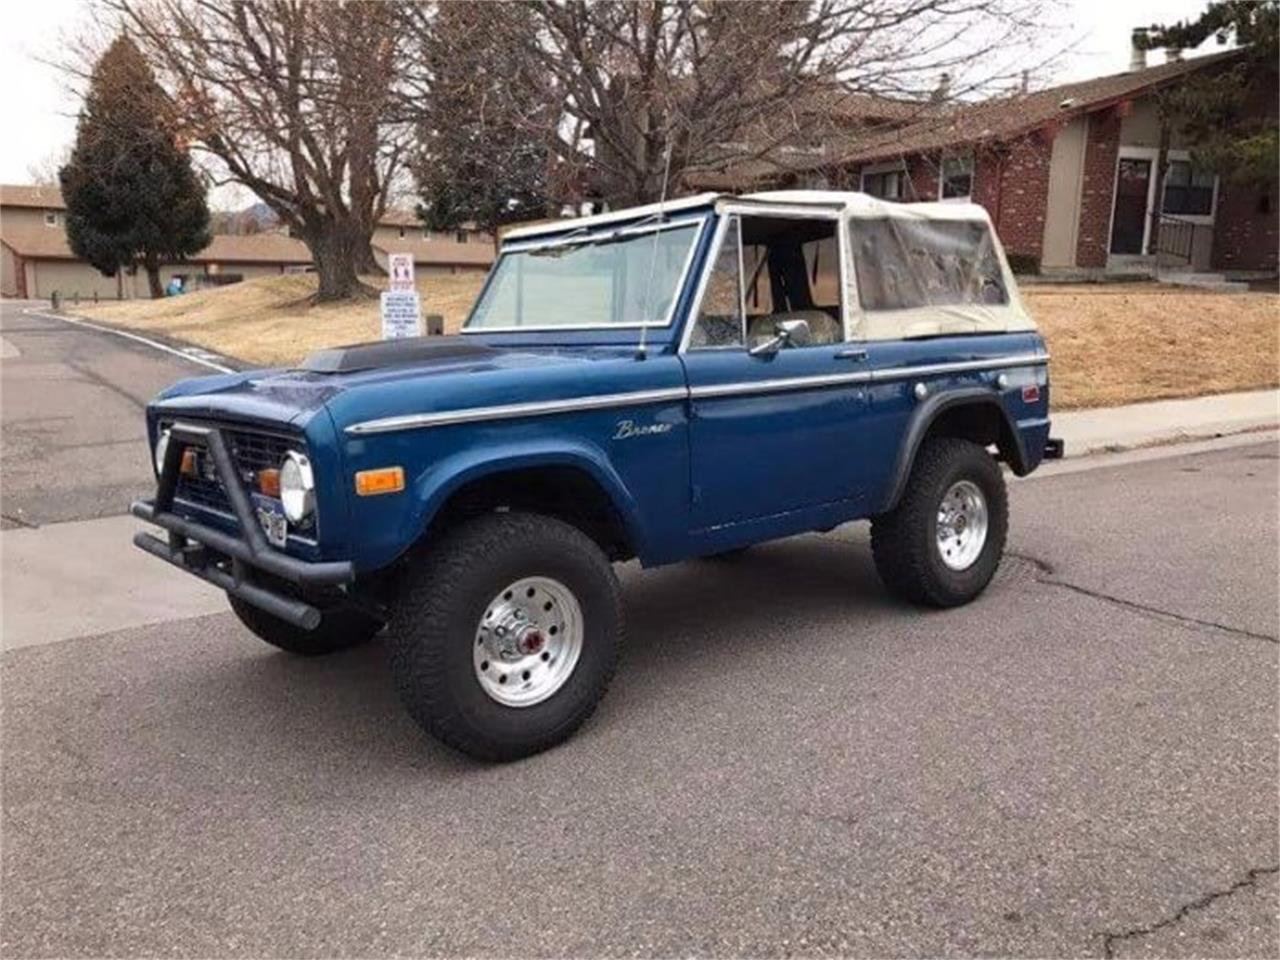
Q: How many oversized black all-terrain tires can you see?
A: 3